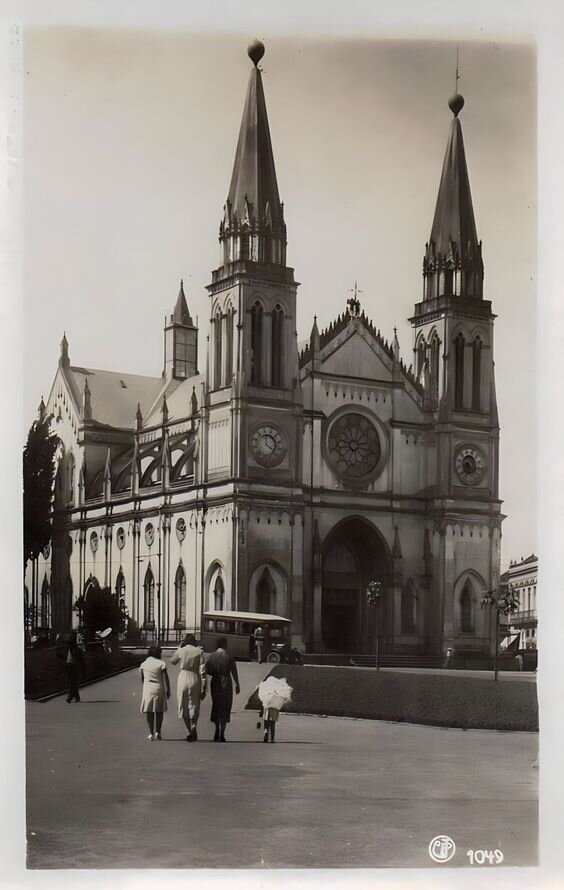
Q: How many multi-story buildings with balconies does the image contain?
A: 1